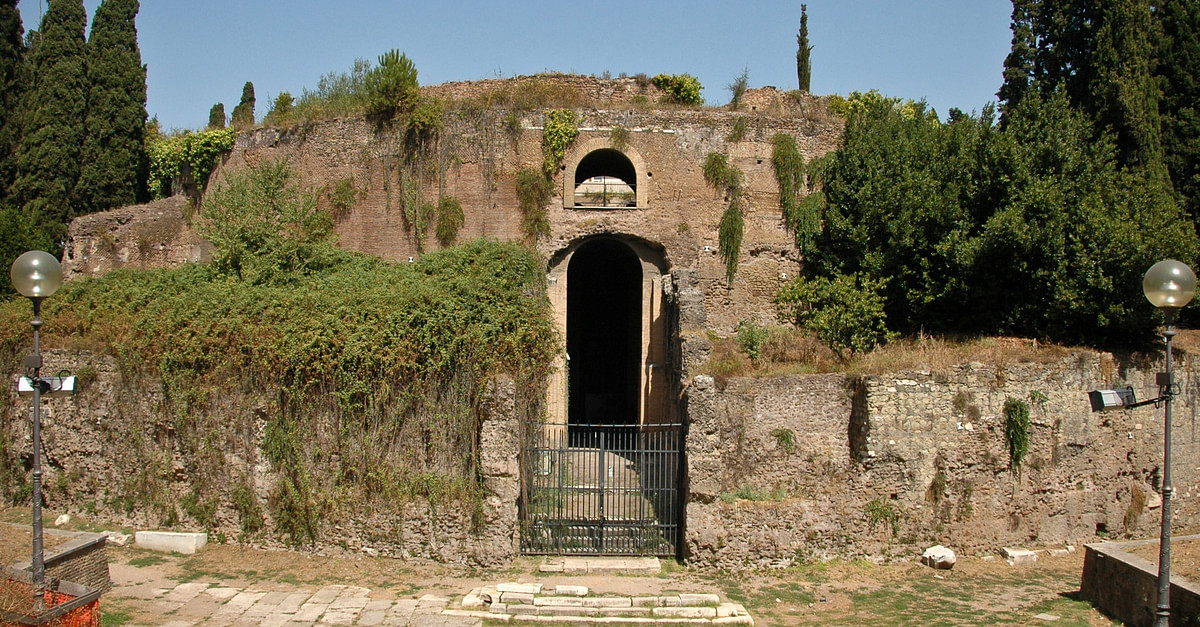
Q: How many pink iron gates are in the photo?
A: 0